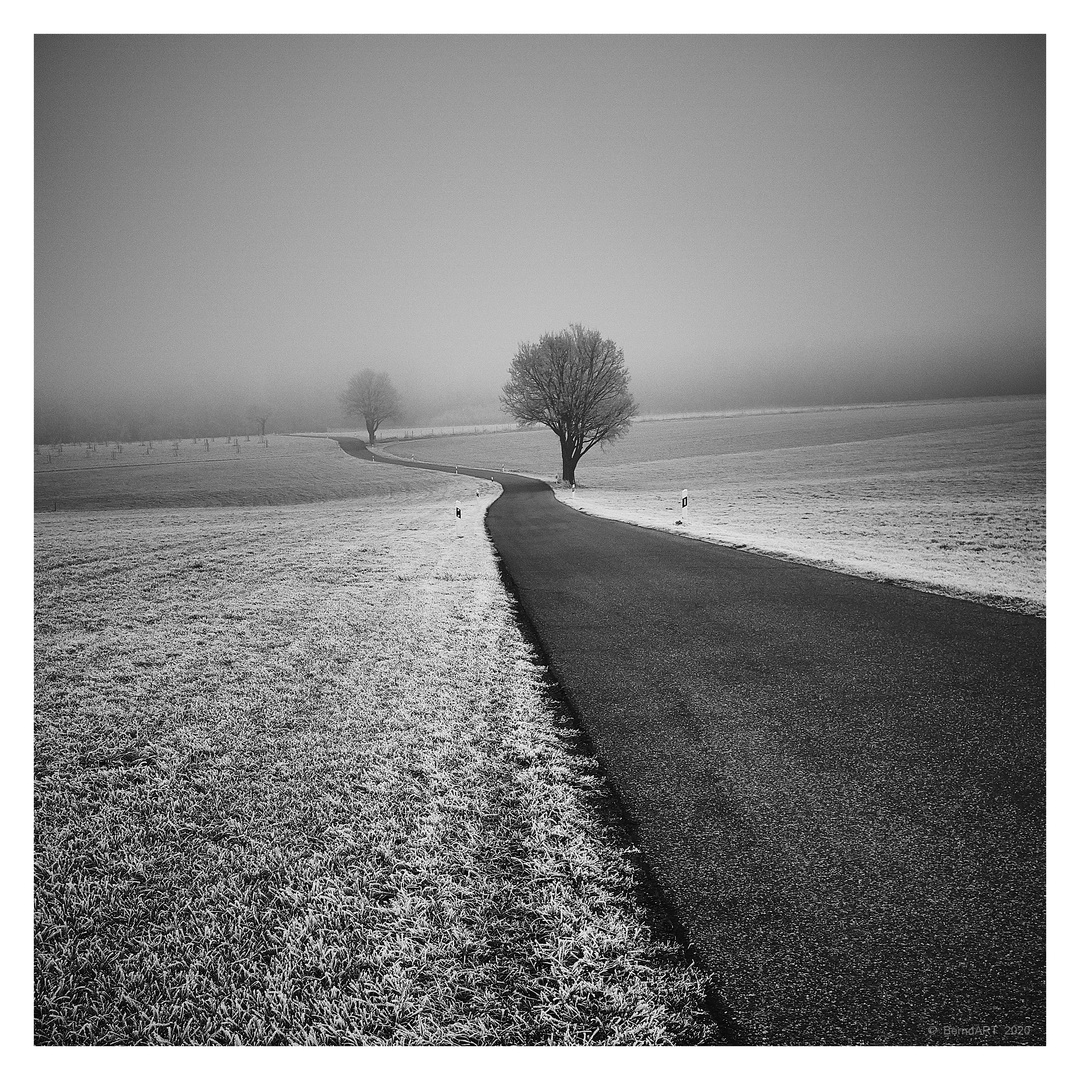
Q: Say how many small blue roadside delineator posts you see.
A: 0